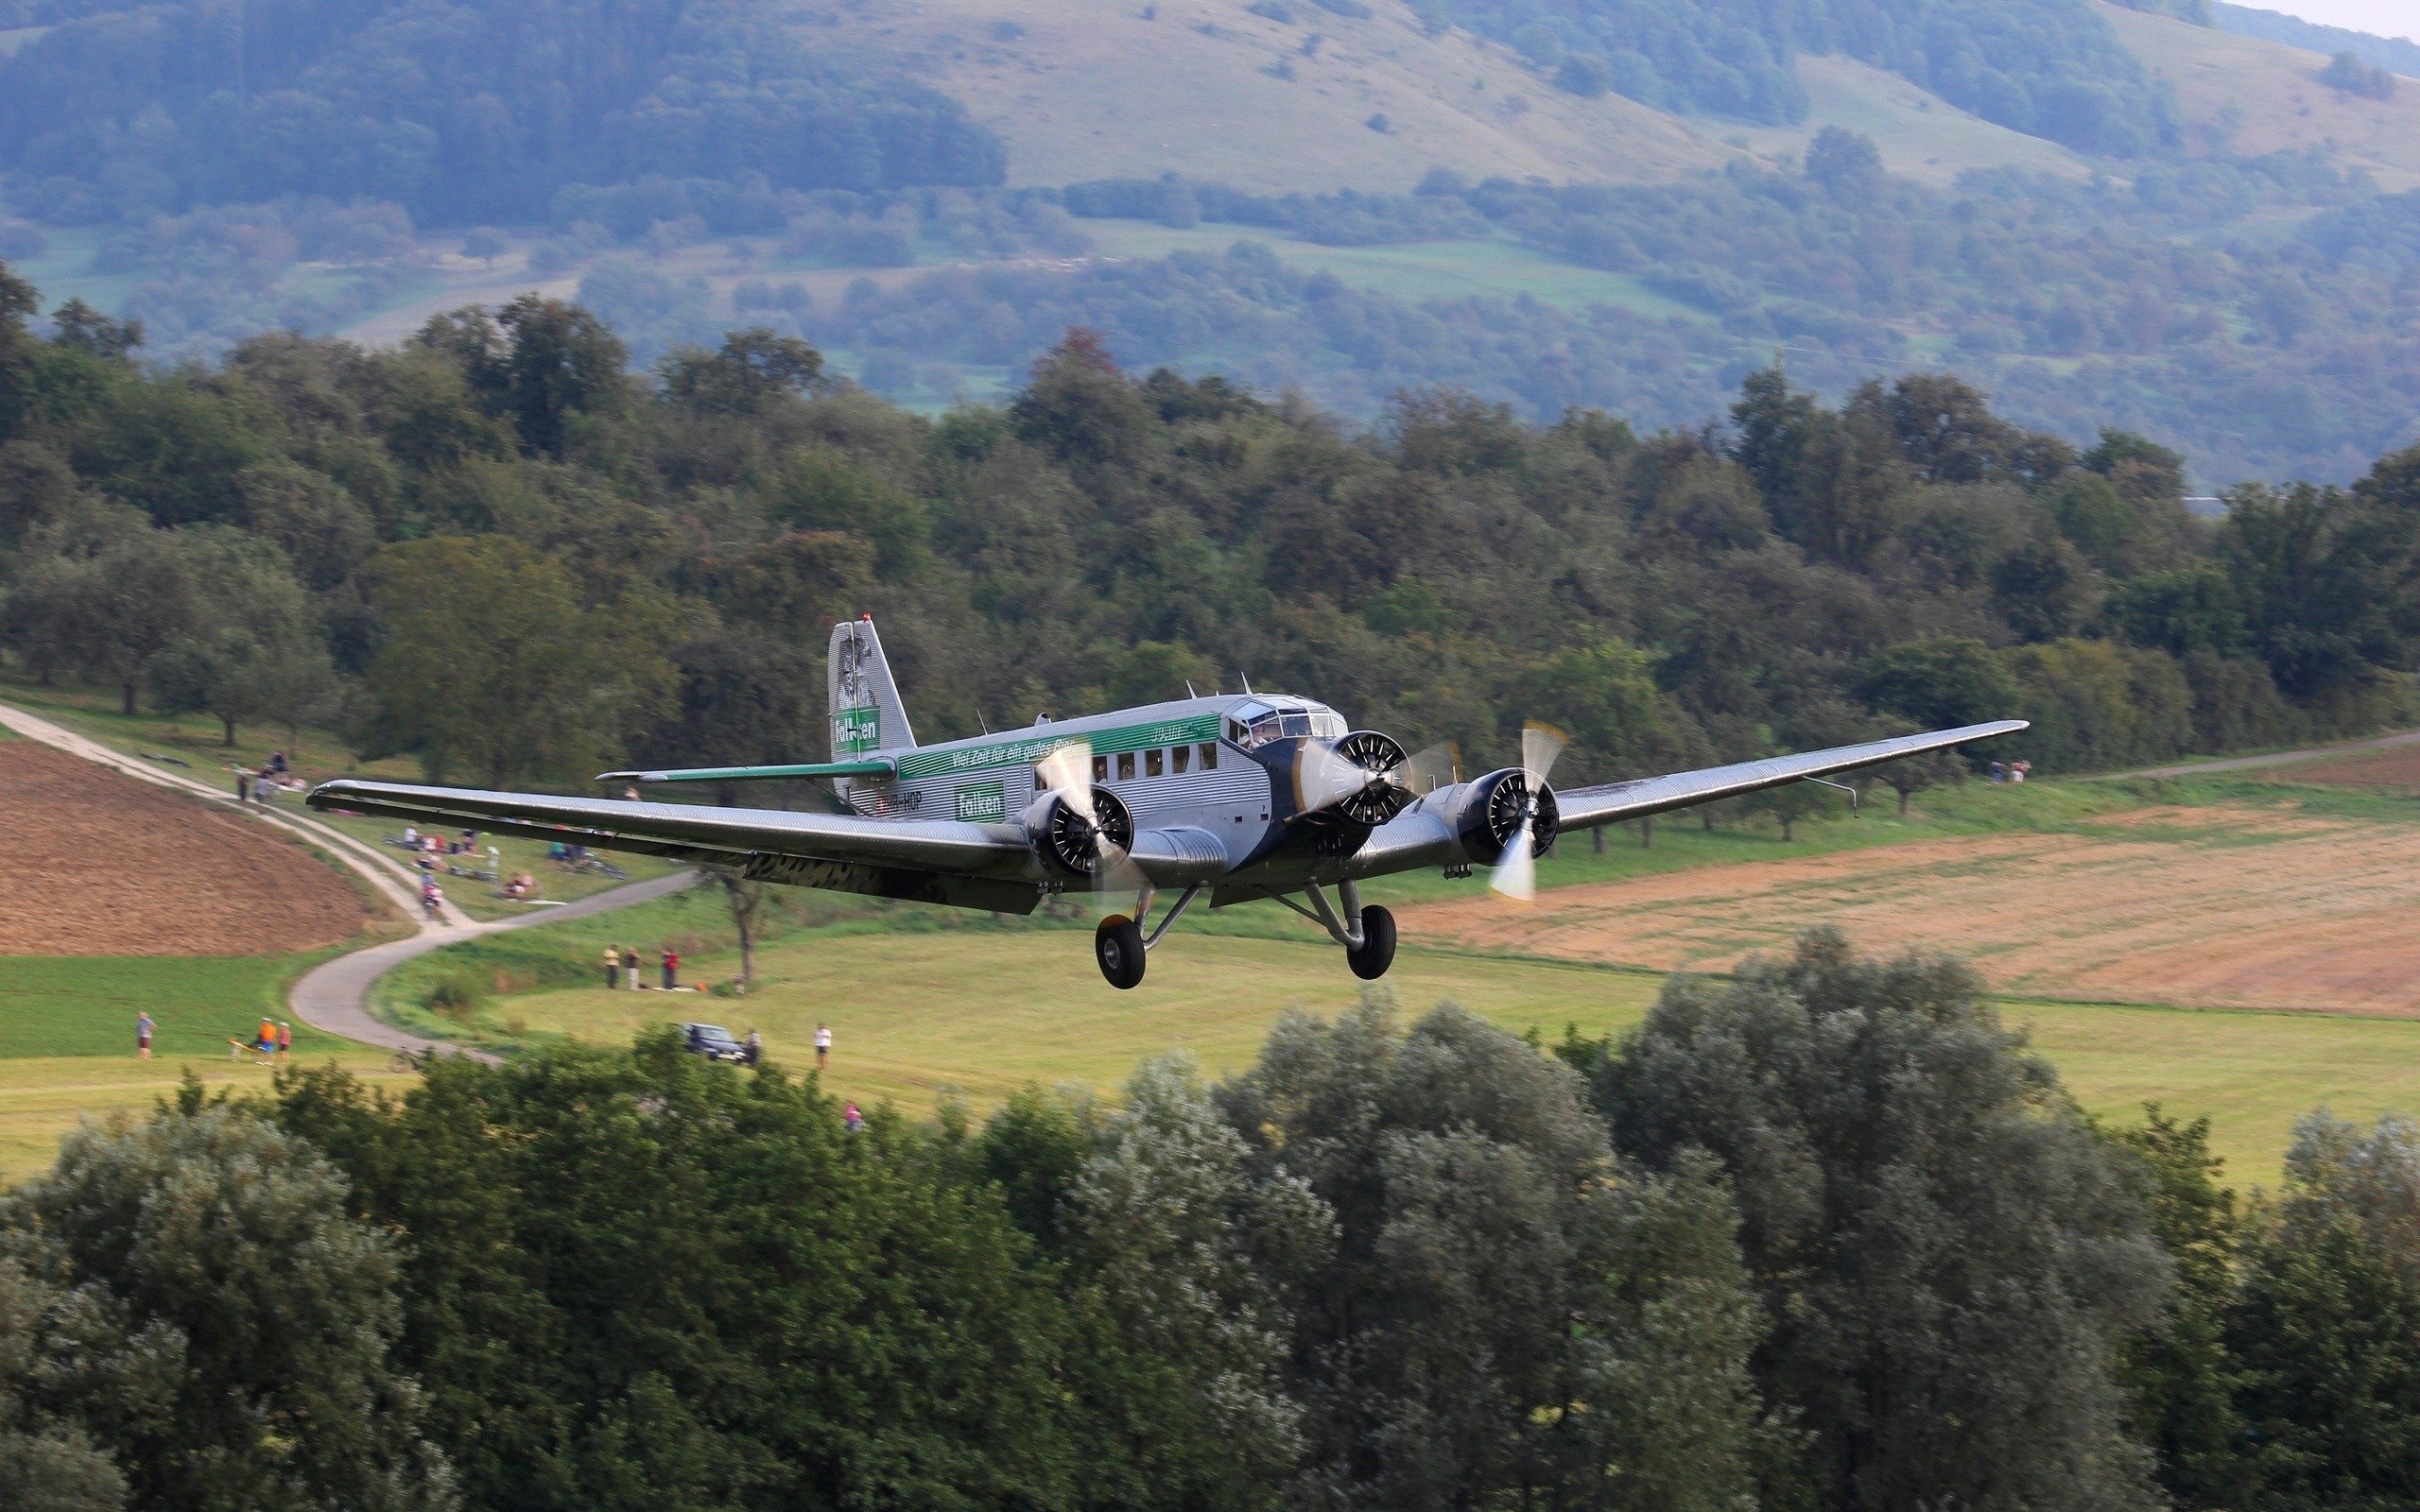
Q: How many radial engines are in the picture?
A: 3